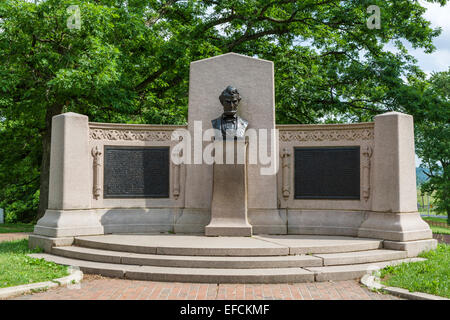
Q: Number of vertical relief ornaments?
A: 4